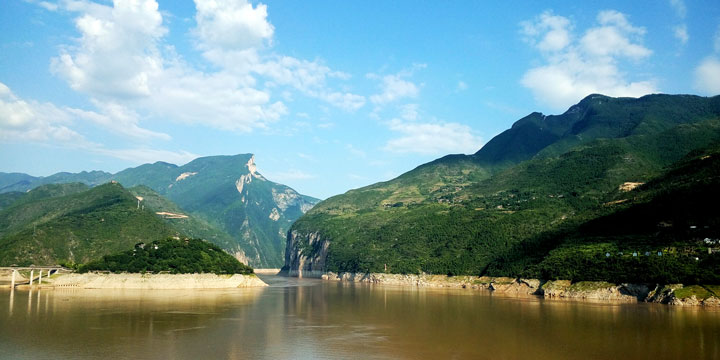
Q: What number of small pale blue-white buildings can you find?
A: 5